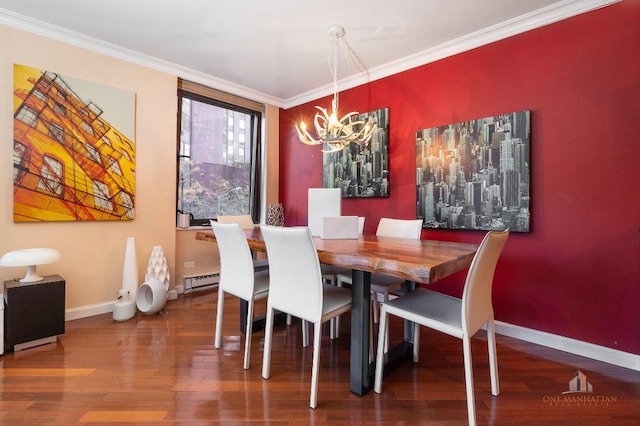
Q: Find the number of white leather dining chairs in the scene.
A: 6